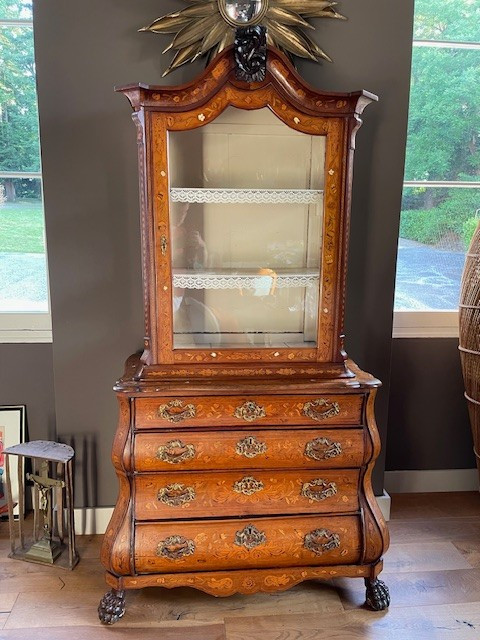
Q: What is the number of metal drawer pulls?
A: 8